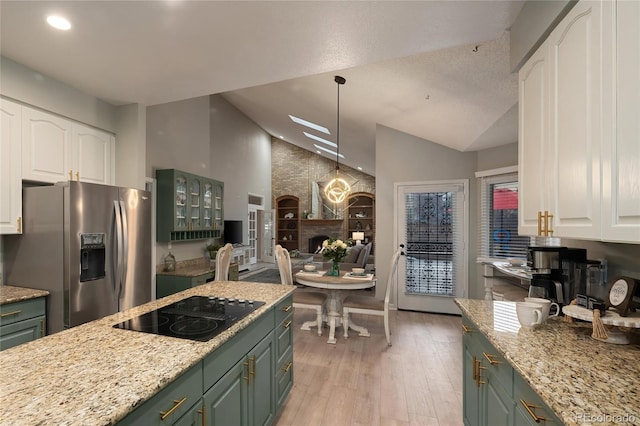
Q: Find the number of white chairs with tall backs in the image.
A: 3